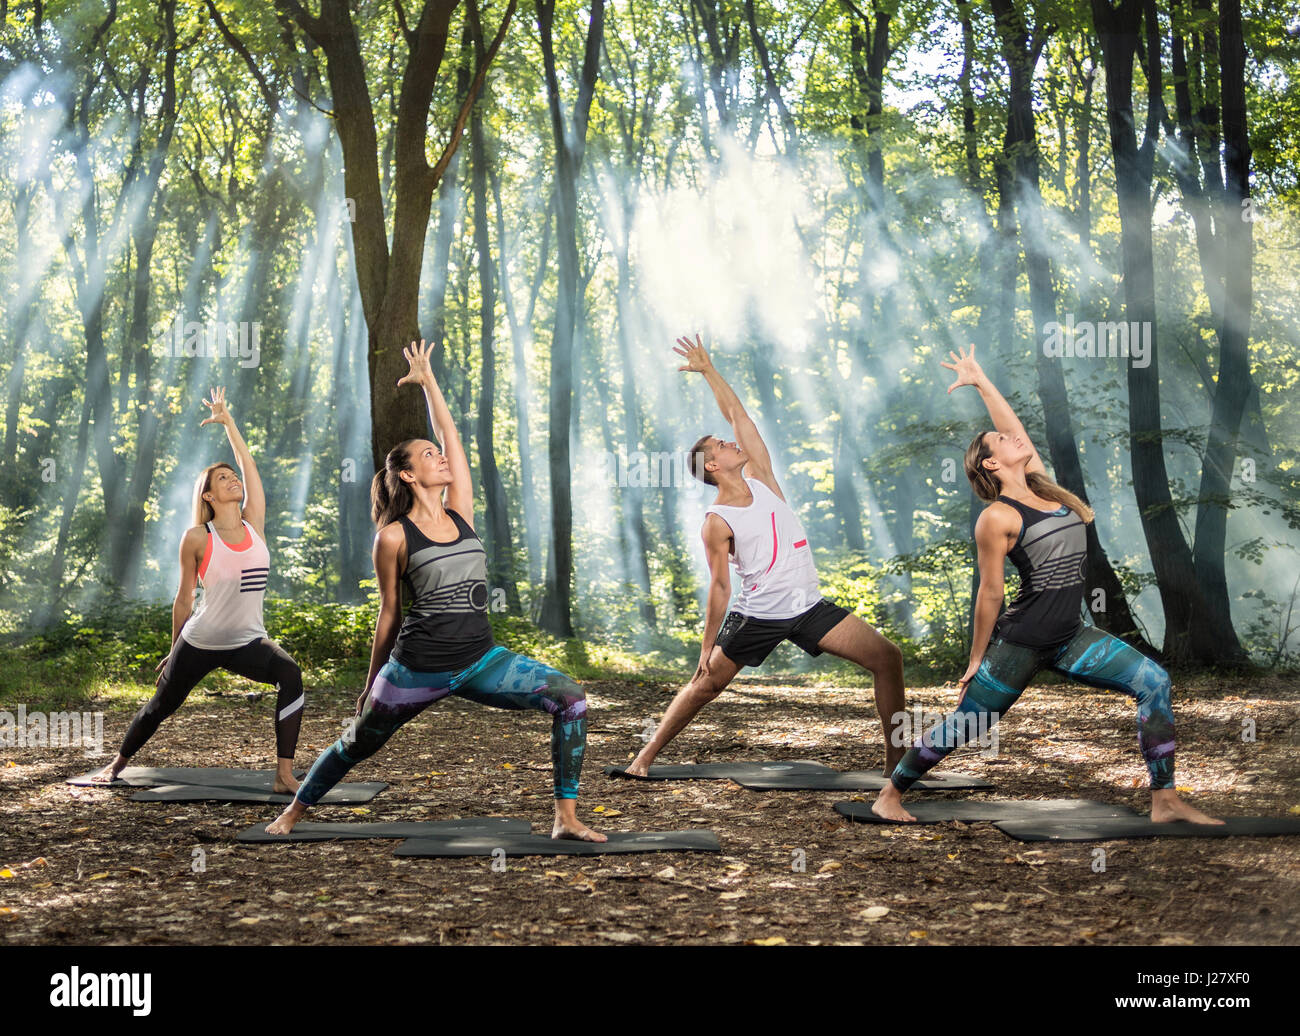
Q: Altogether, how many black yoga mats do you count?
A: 8